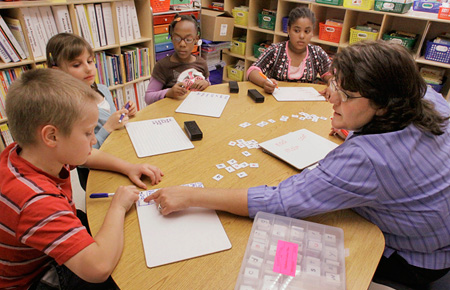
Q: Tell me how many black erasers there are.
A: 3